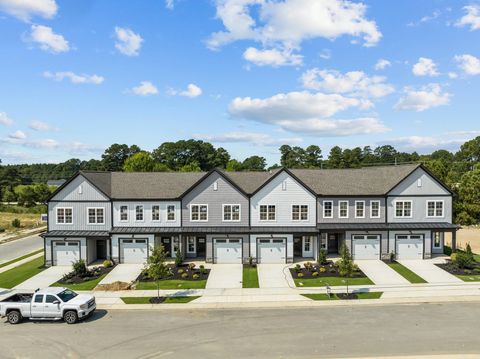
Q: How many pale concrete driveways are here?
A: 6